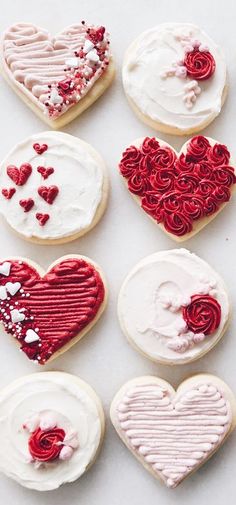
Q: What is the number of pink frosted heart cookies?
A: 2